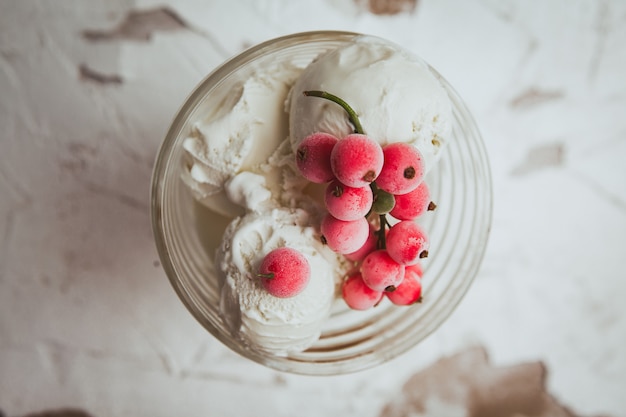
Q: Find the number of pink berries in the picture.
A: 13